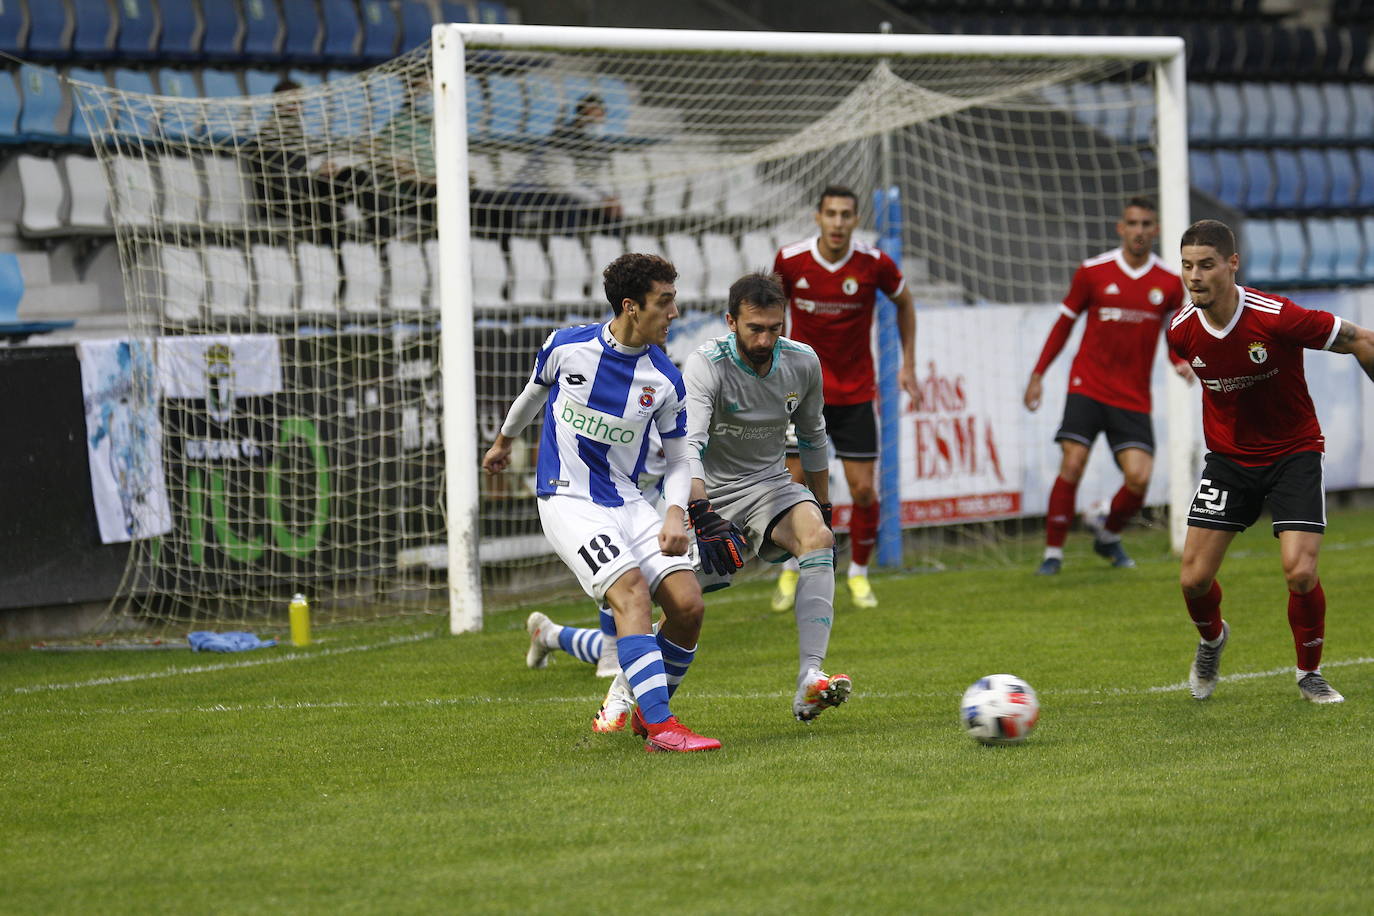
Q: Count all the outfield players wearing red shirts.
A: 3